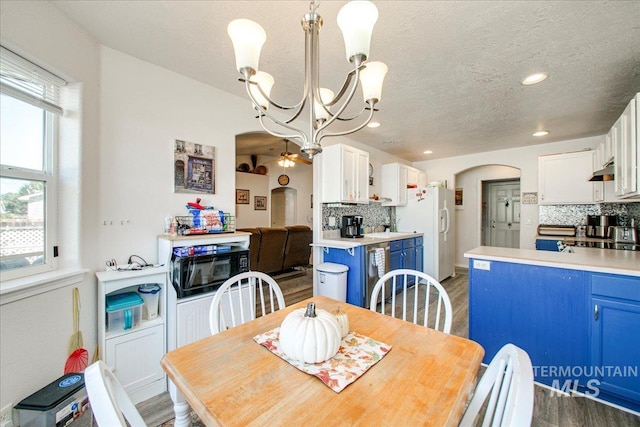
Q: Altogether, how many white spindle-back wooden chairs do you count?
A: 4